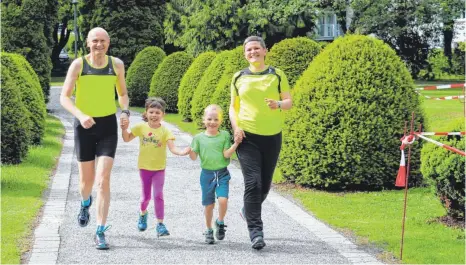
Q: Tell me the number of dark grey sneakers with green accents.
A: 2